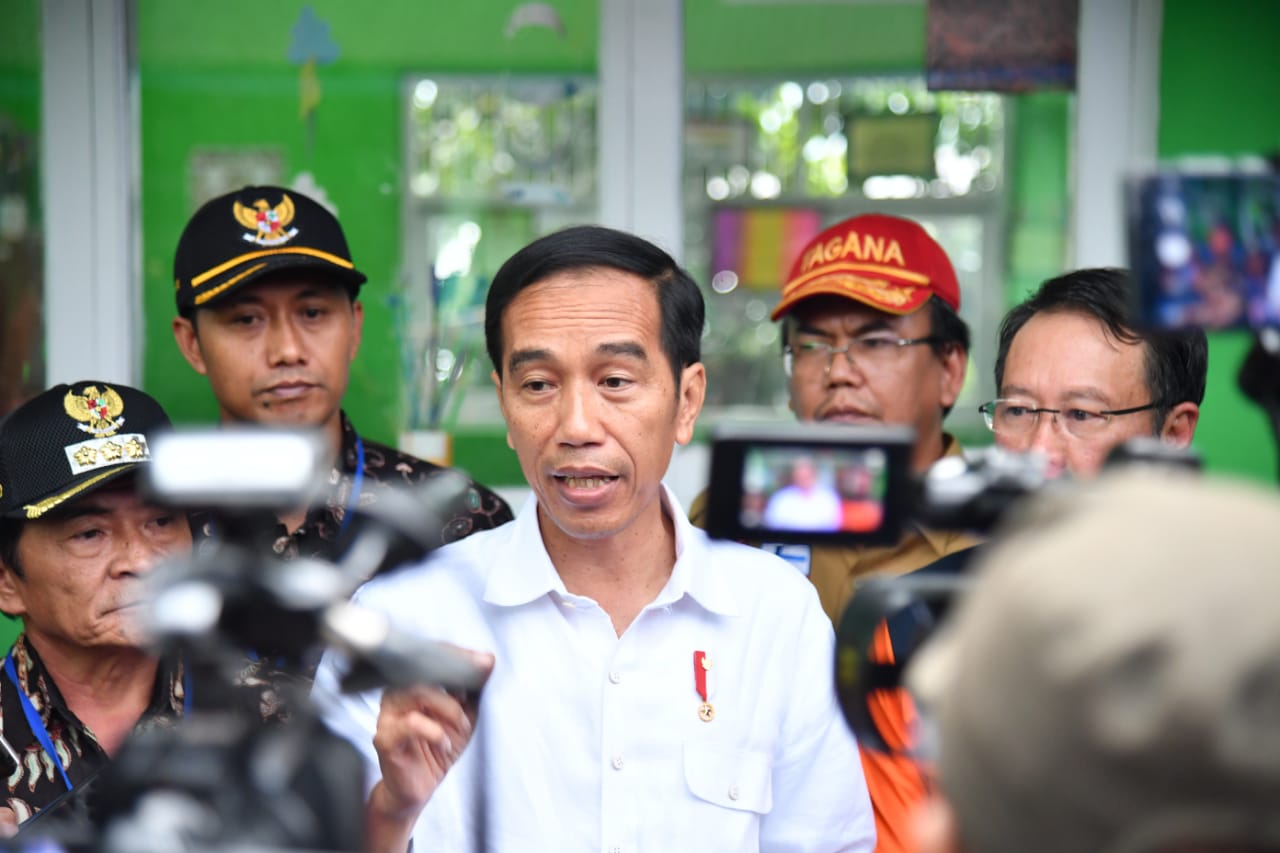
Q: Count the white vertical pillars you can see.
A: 3